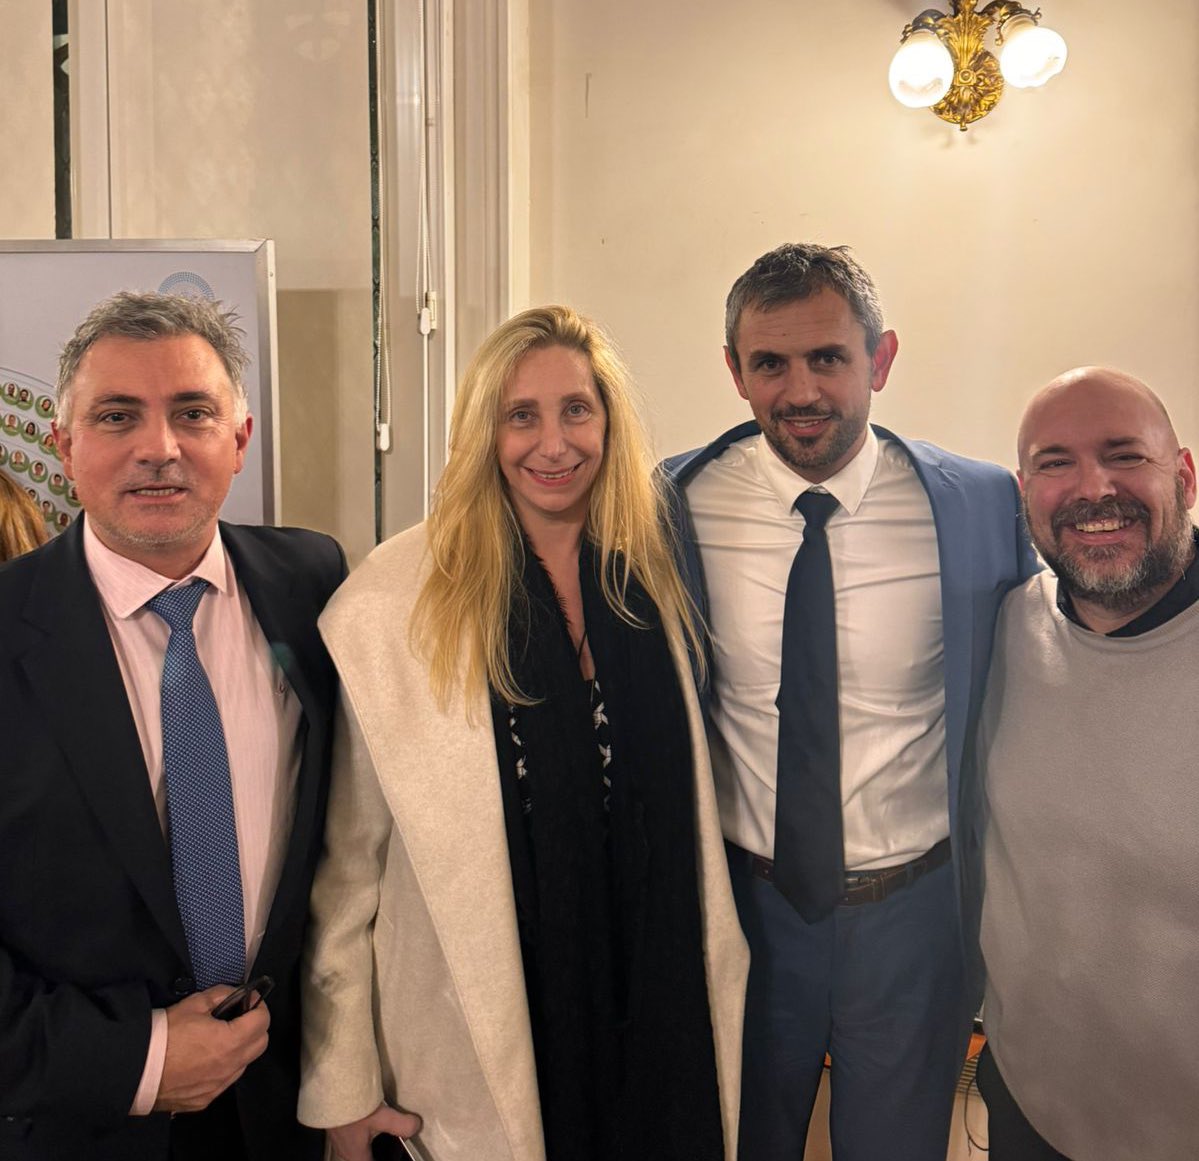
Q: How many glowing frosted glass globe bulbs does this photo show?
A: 2